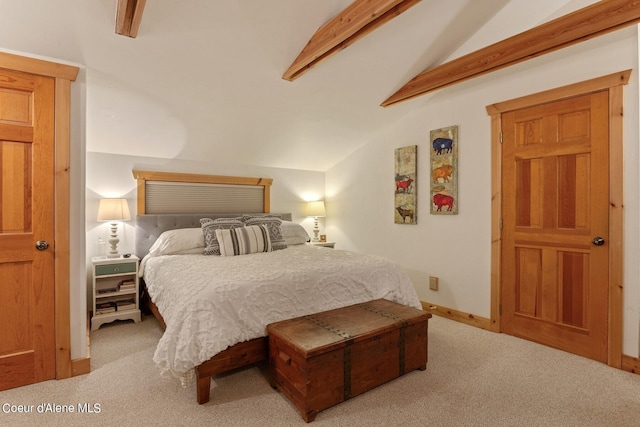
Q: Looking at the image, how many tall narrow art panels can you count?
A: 2